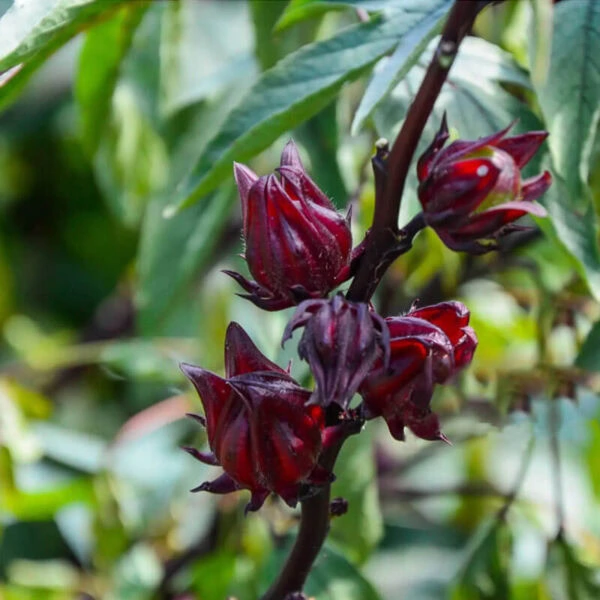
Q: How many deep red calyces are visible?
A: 5